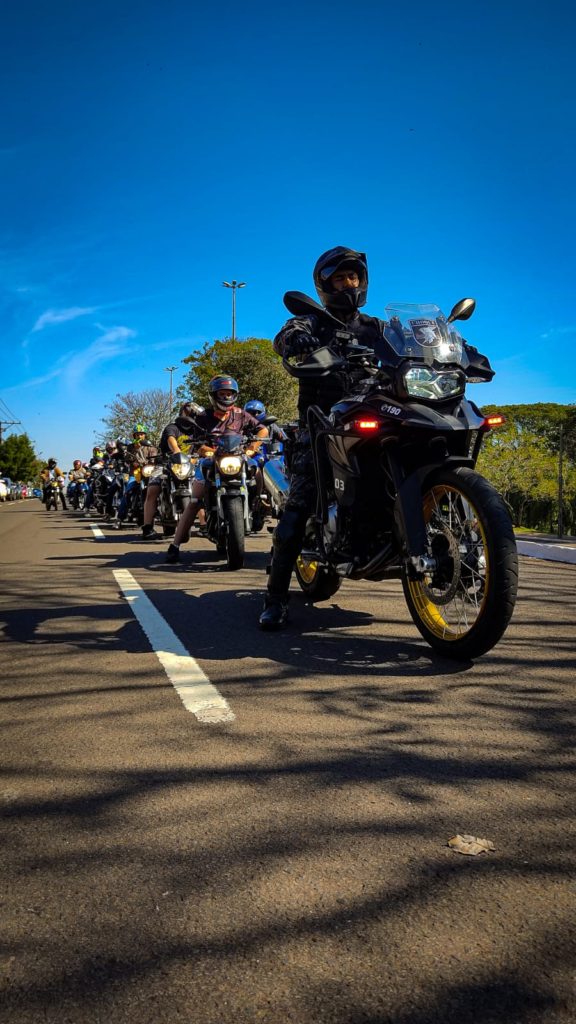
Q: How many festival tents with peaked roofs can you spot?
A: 0